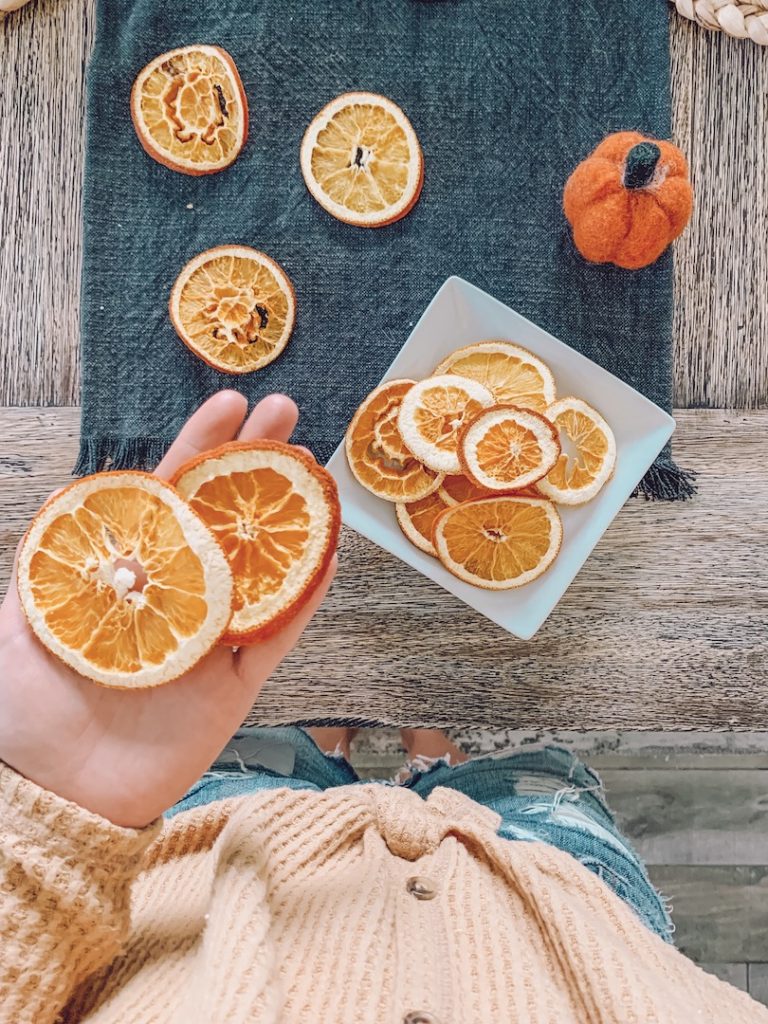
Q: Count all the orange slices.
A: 13